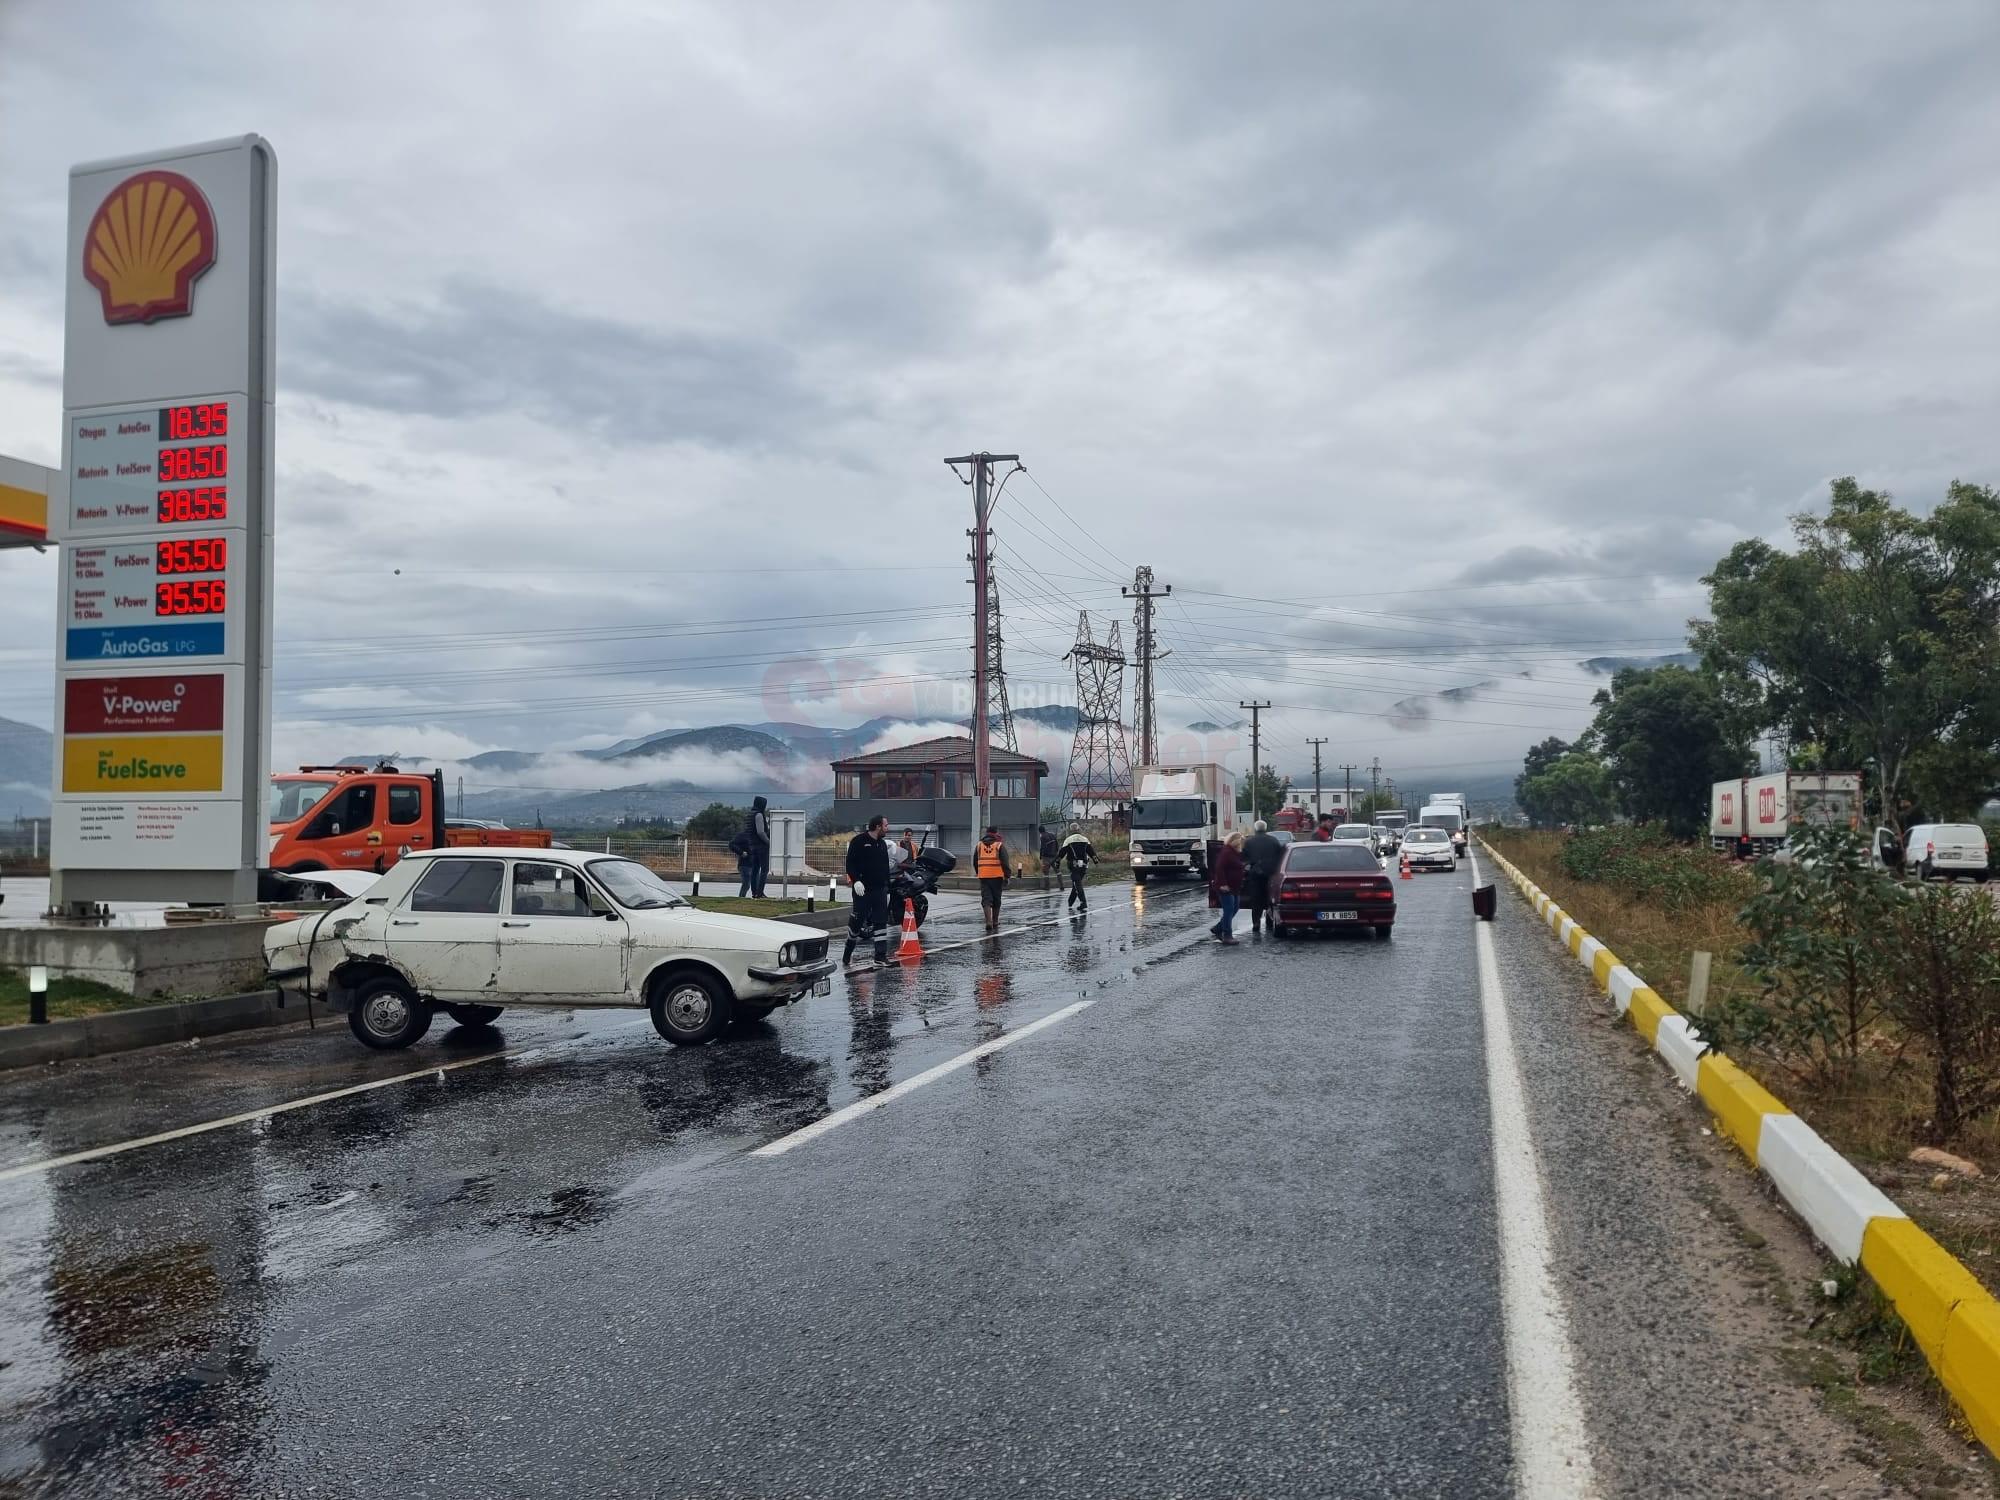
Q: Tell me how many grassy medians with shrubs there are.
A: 1